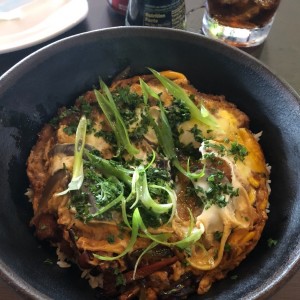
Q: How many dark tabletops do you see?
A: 1